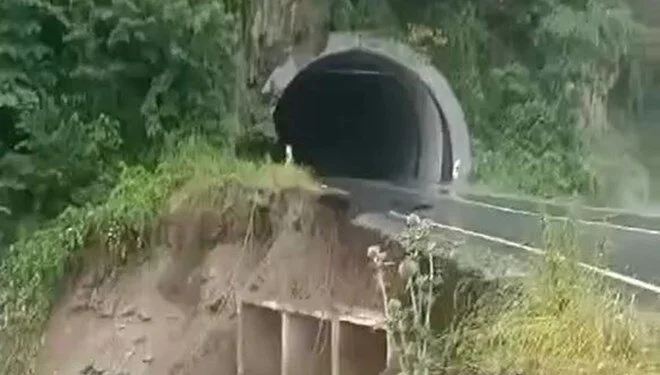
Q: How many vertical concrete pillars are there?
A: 4